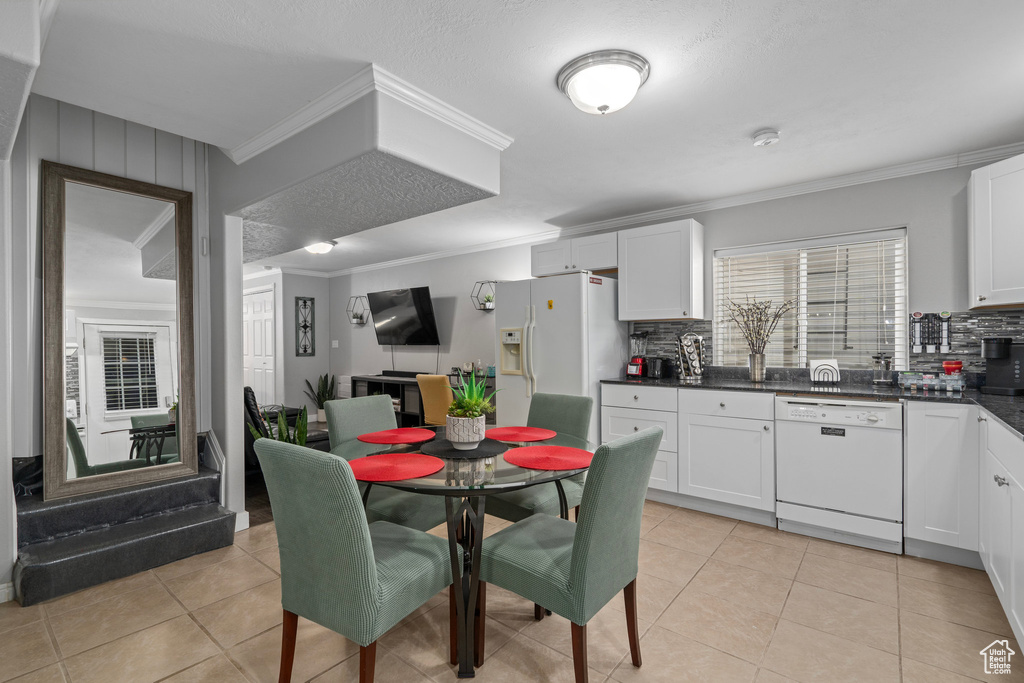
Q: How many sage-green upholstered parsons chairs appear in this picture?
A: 4